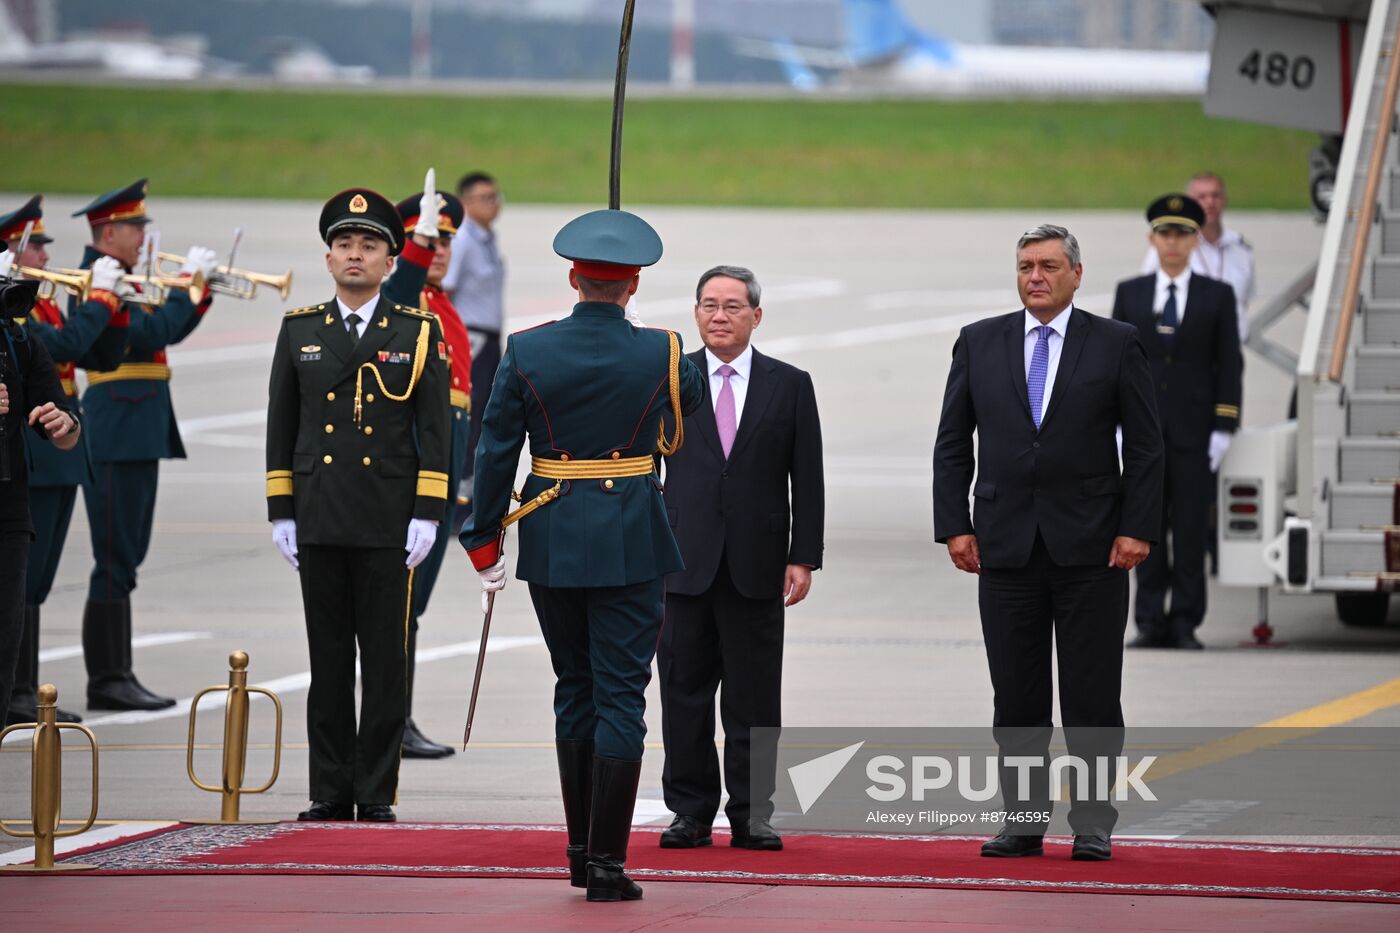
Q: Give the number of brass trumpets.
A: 3